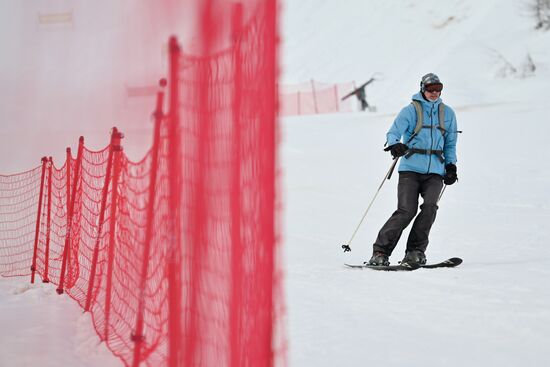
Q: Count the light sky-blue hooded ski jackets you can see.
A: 1